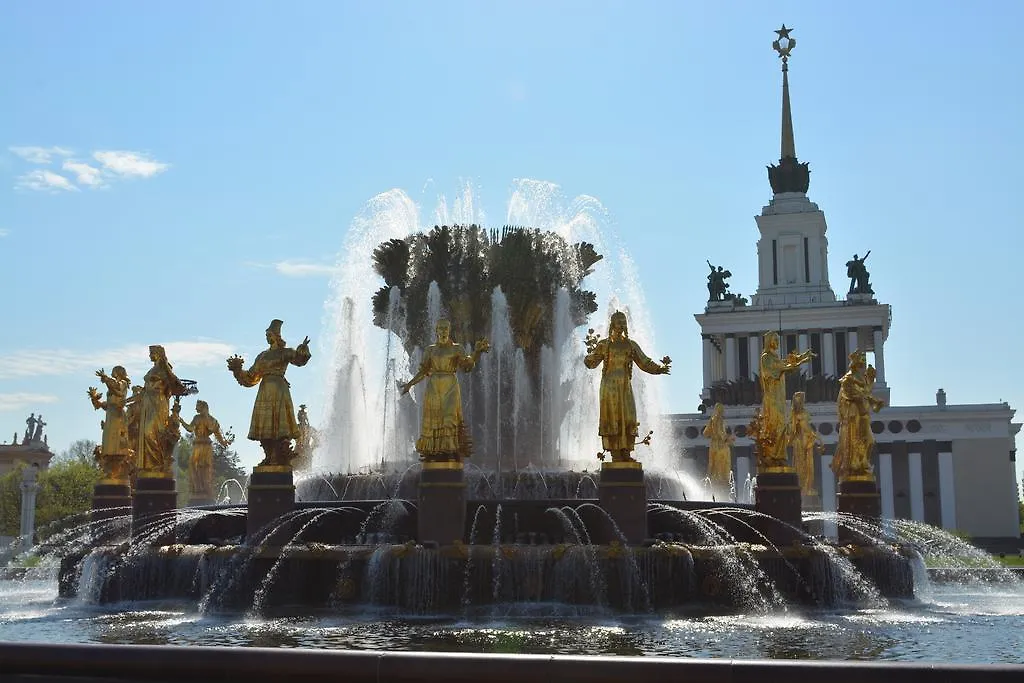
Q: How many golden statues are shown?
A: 12